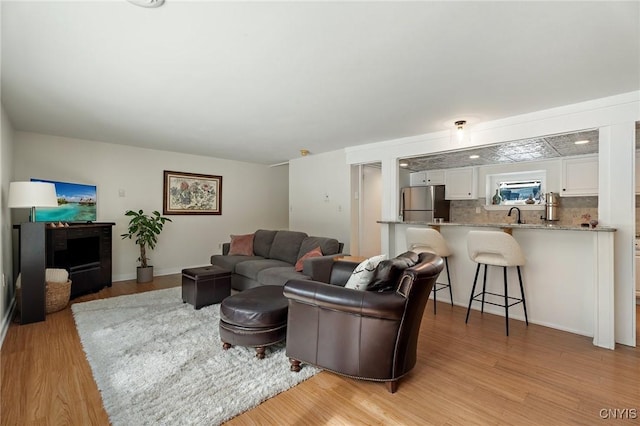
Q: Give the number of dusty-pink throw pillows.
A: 2